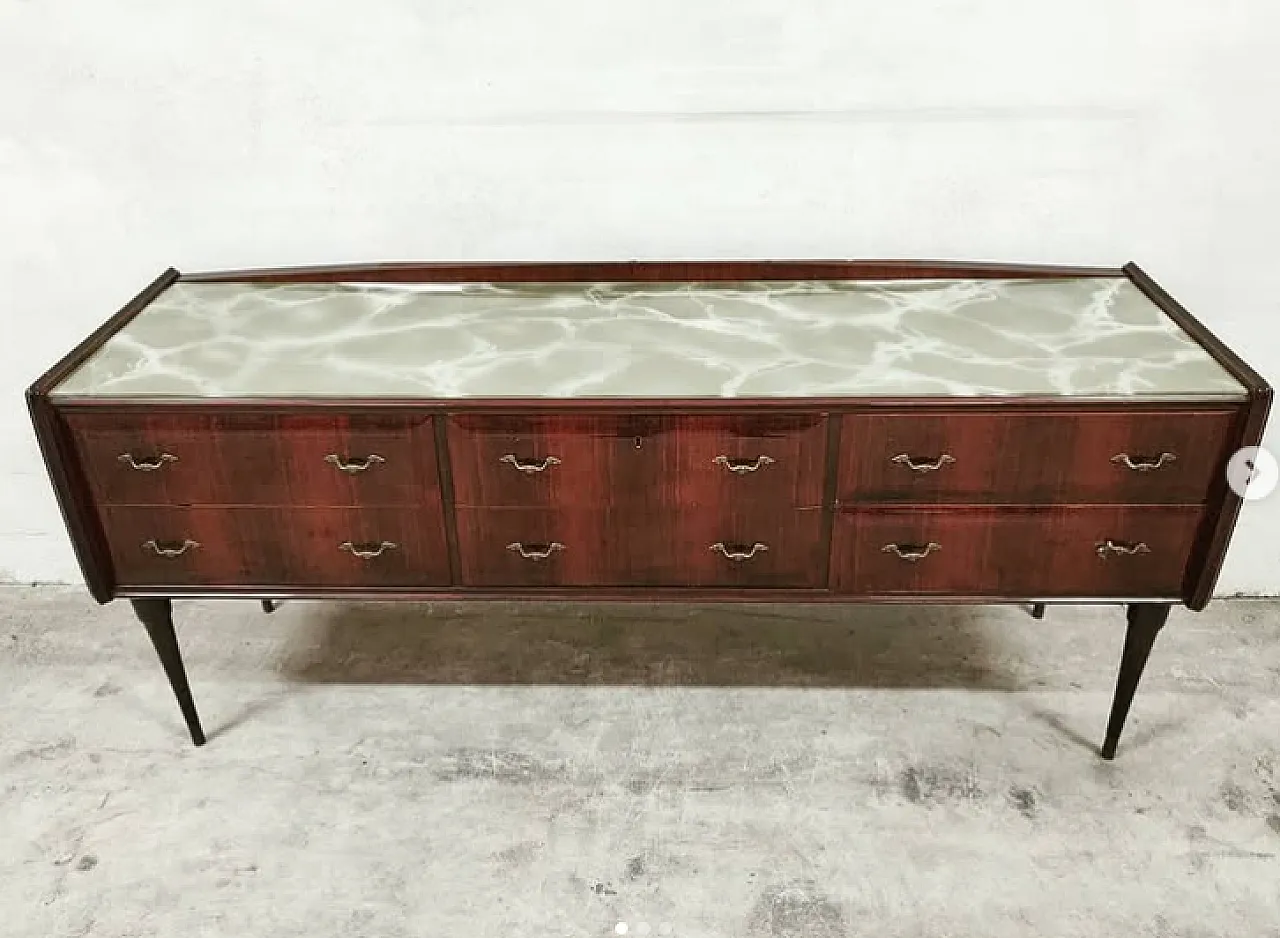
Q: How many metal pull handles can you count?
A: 12